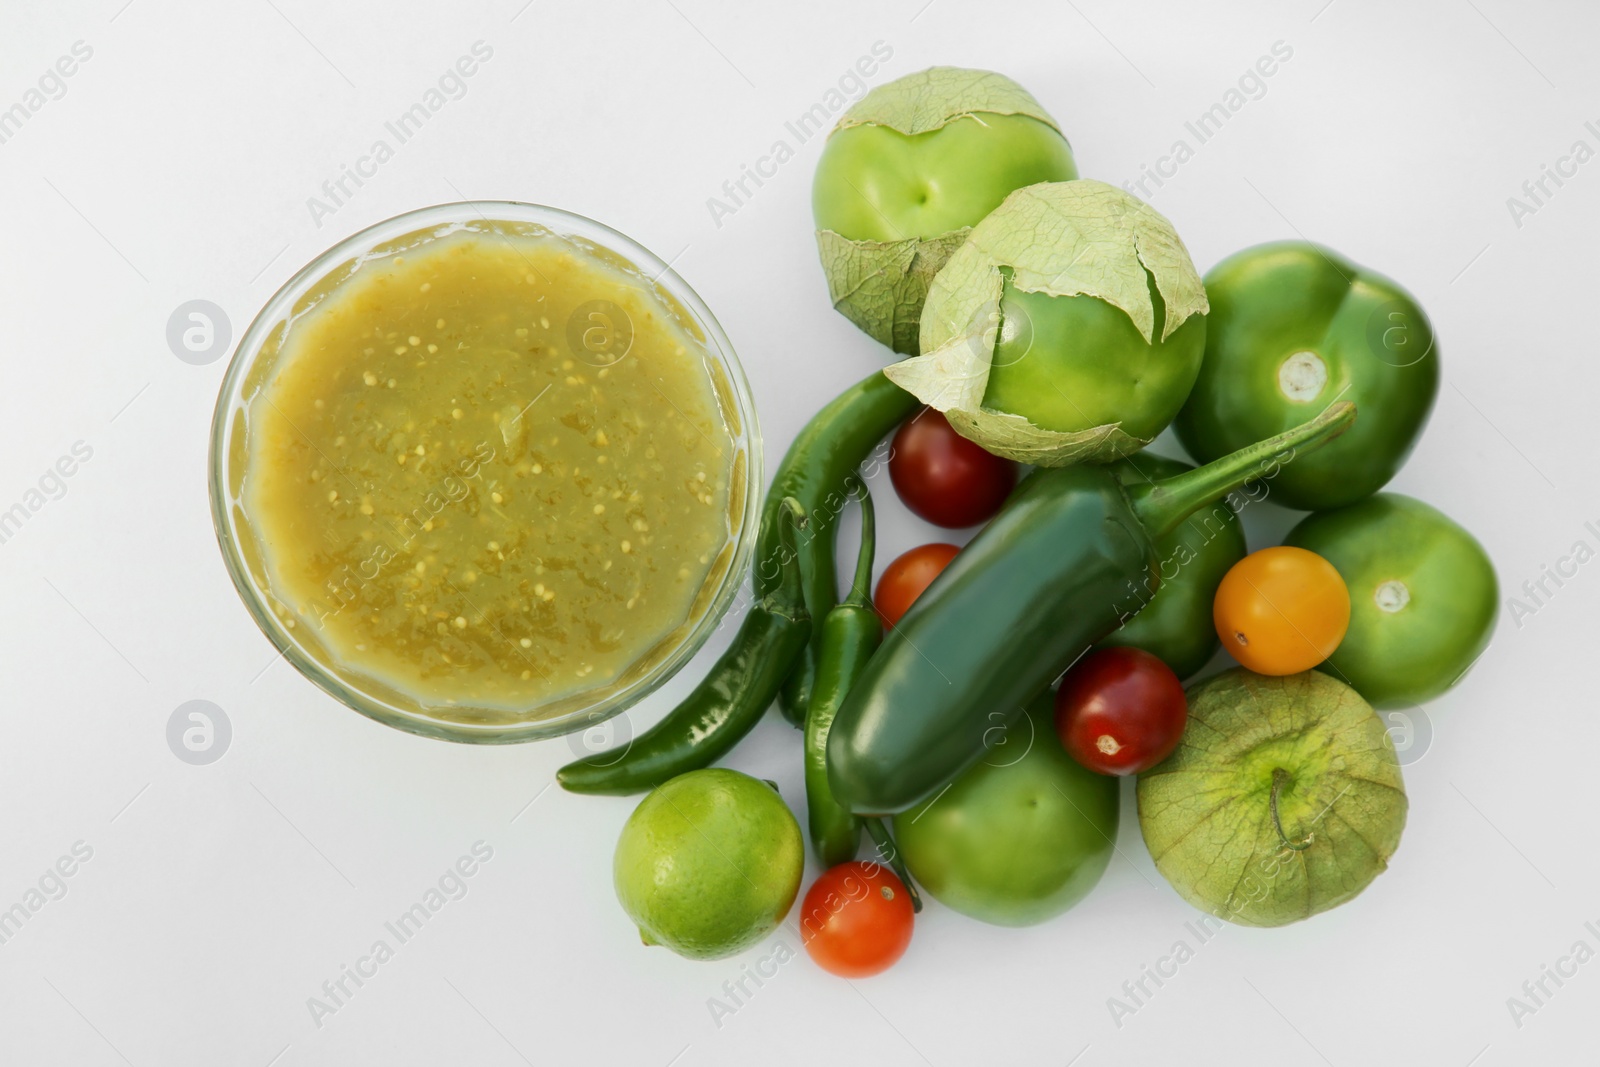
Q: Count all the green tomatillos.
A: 7